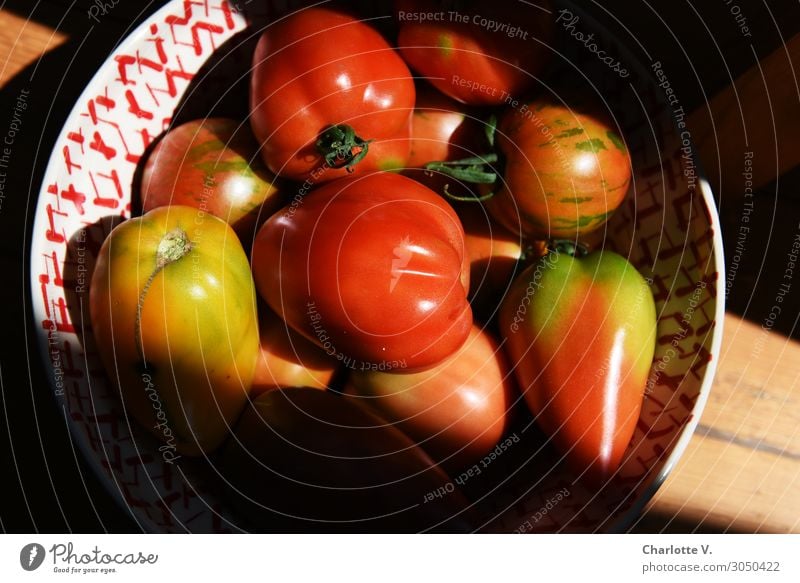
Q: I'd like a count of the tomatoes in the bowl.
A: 12